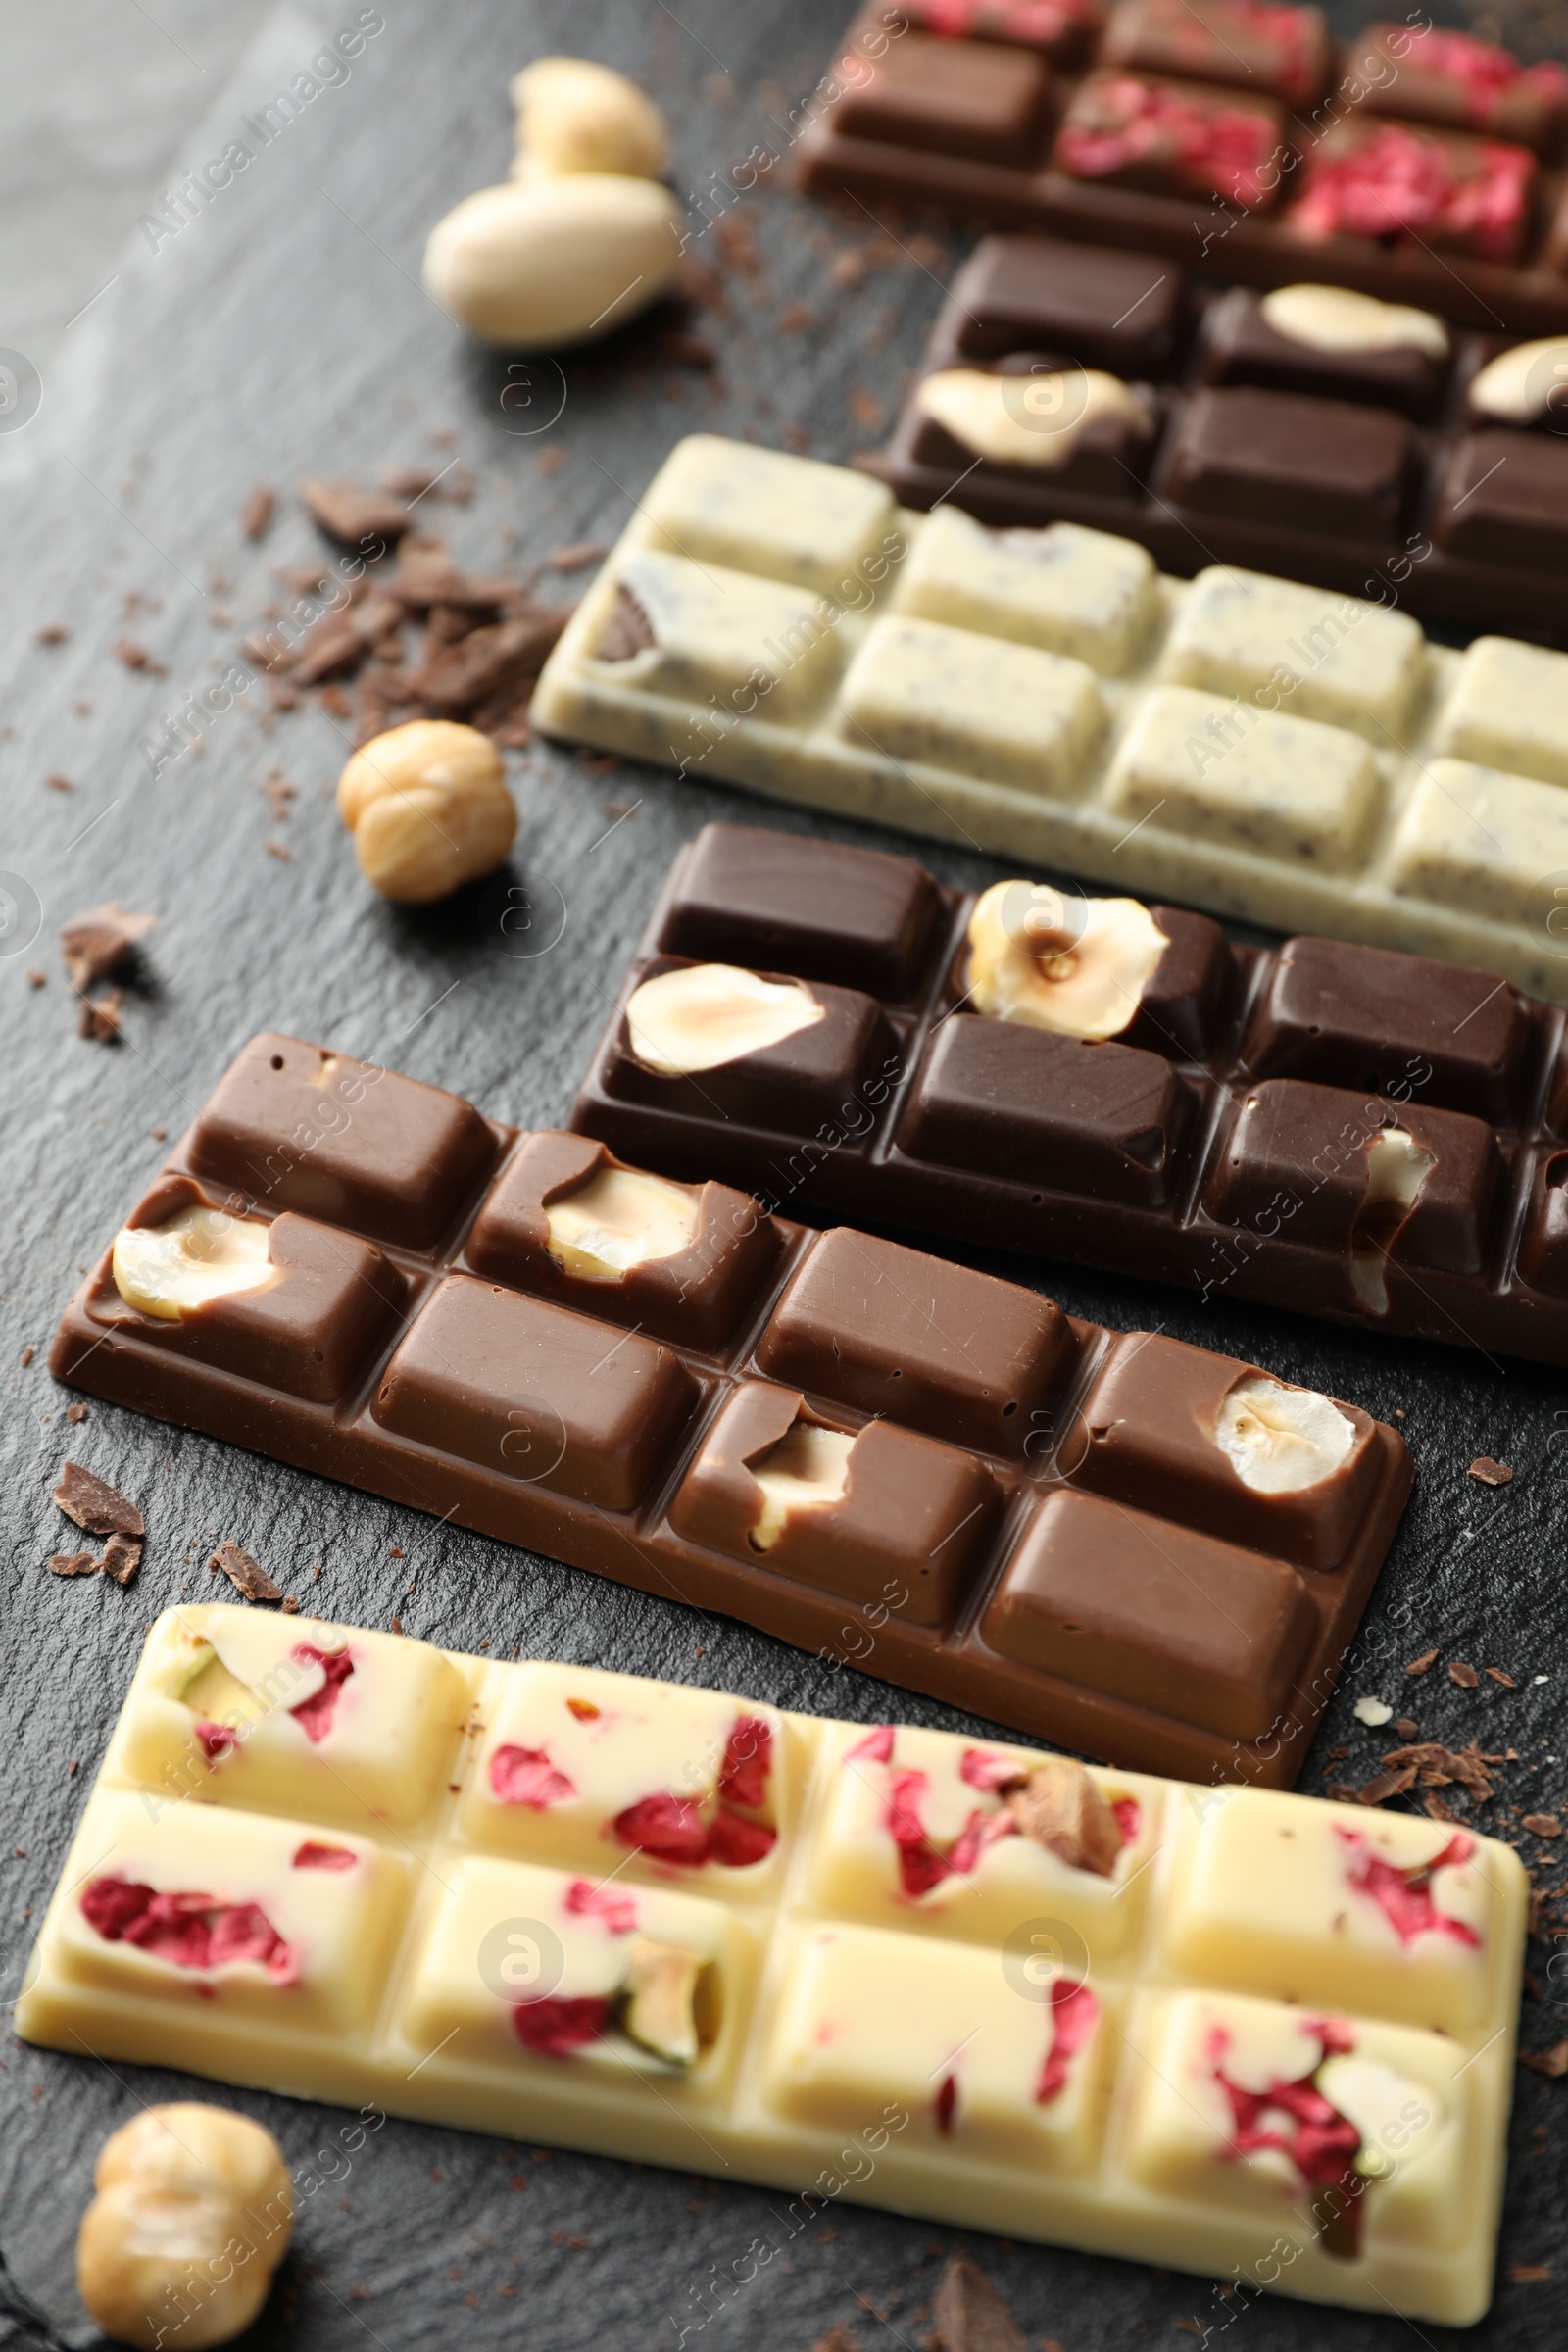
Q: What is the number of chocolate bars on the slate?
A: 6